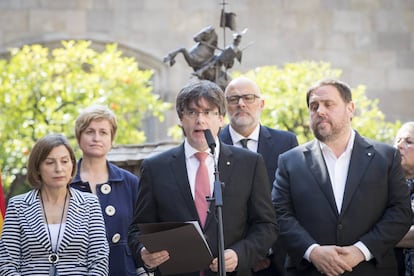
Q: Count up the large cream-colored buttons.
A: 3